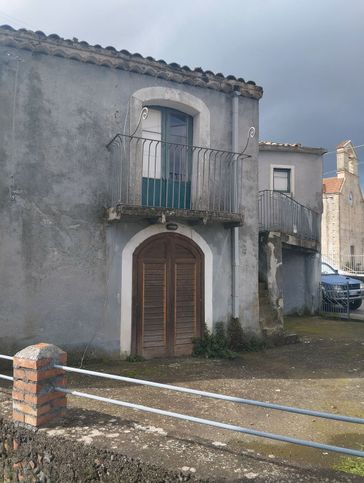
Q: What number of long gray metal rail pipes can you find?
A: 2